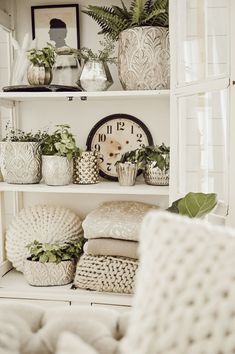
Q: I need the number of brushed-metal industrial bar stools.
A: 0